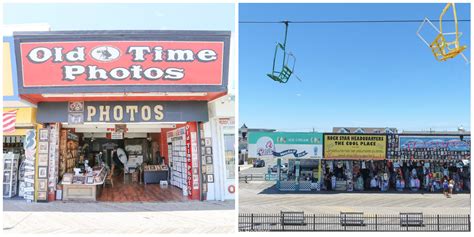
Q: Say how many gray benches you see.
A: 3